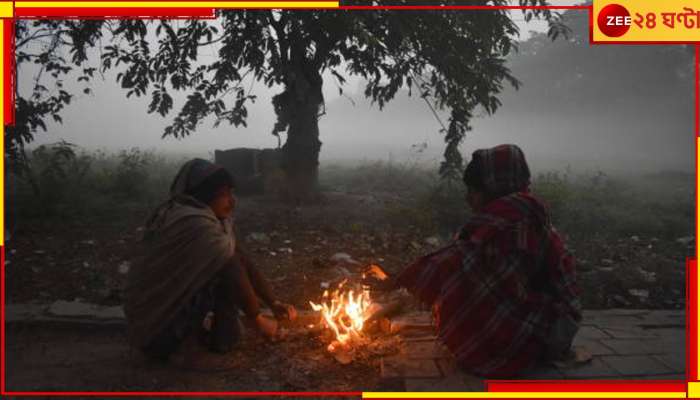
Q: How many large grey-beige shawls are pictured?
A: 1